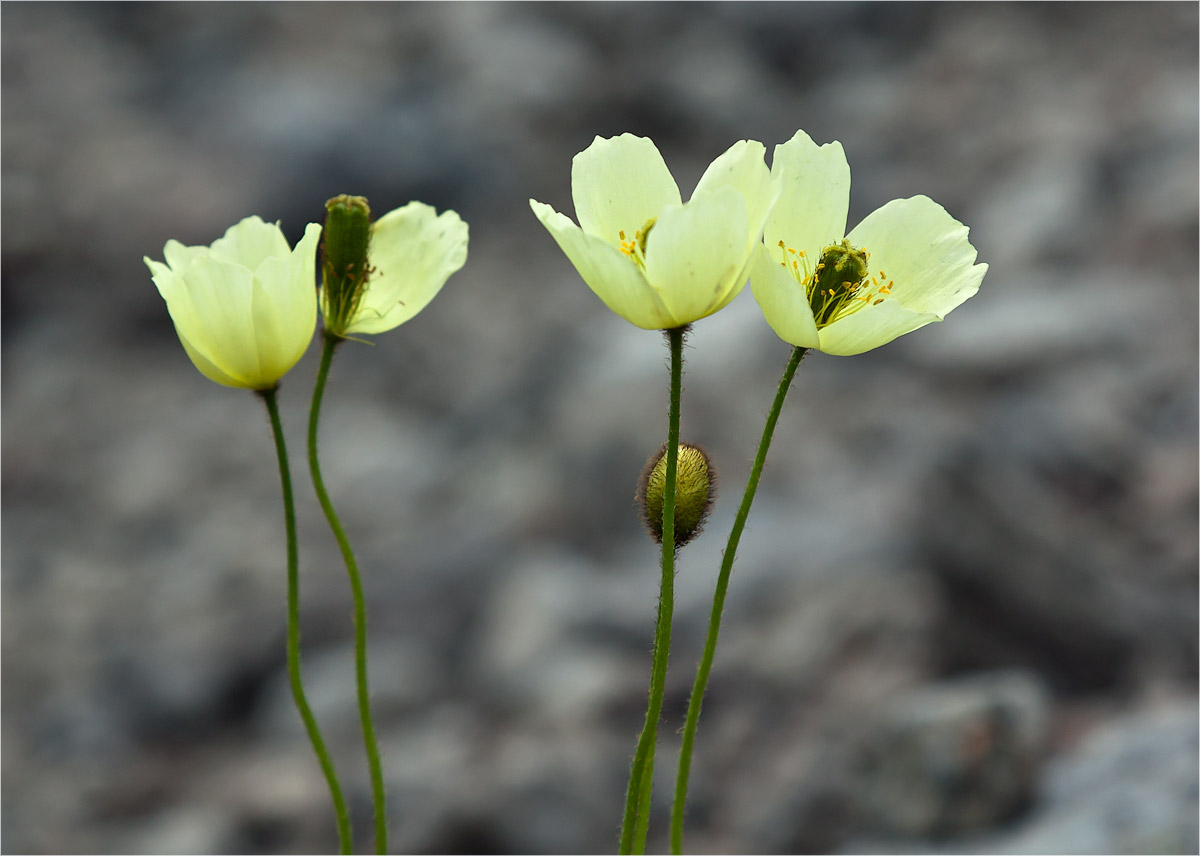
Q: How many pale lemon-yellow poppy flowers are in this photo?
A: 4